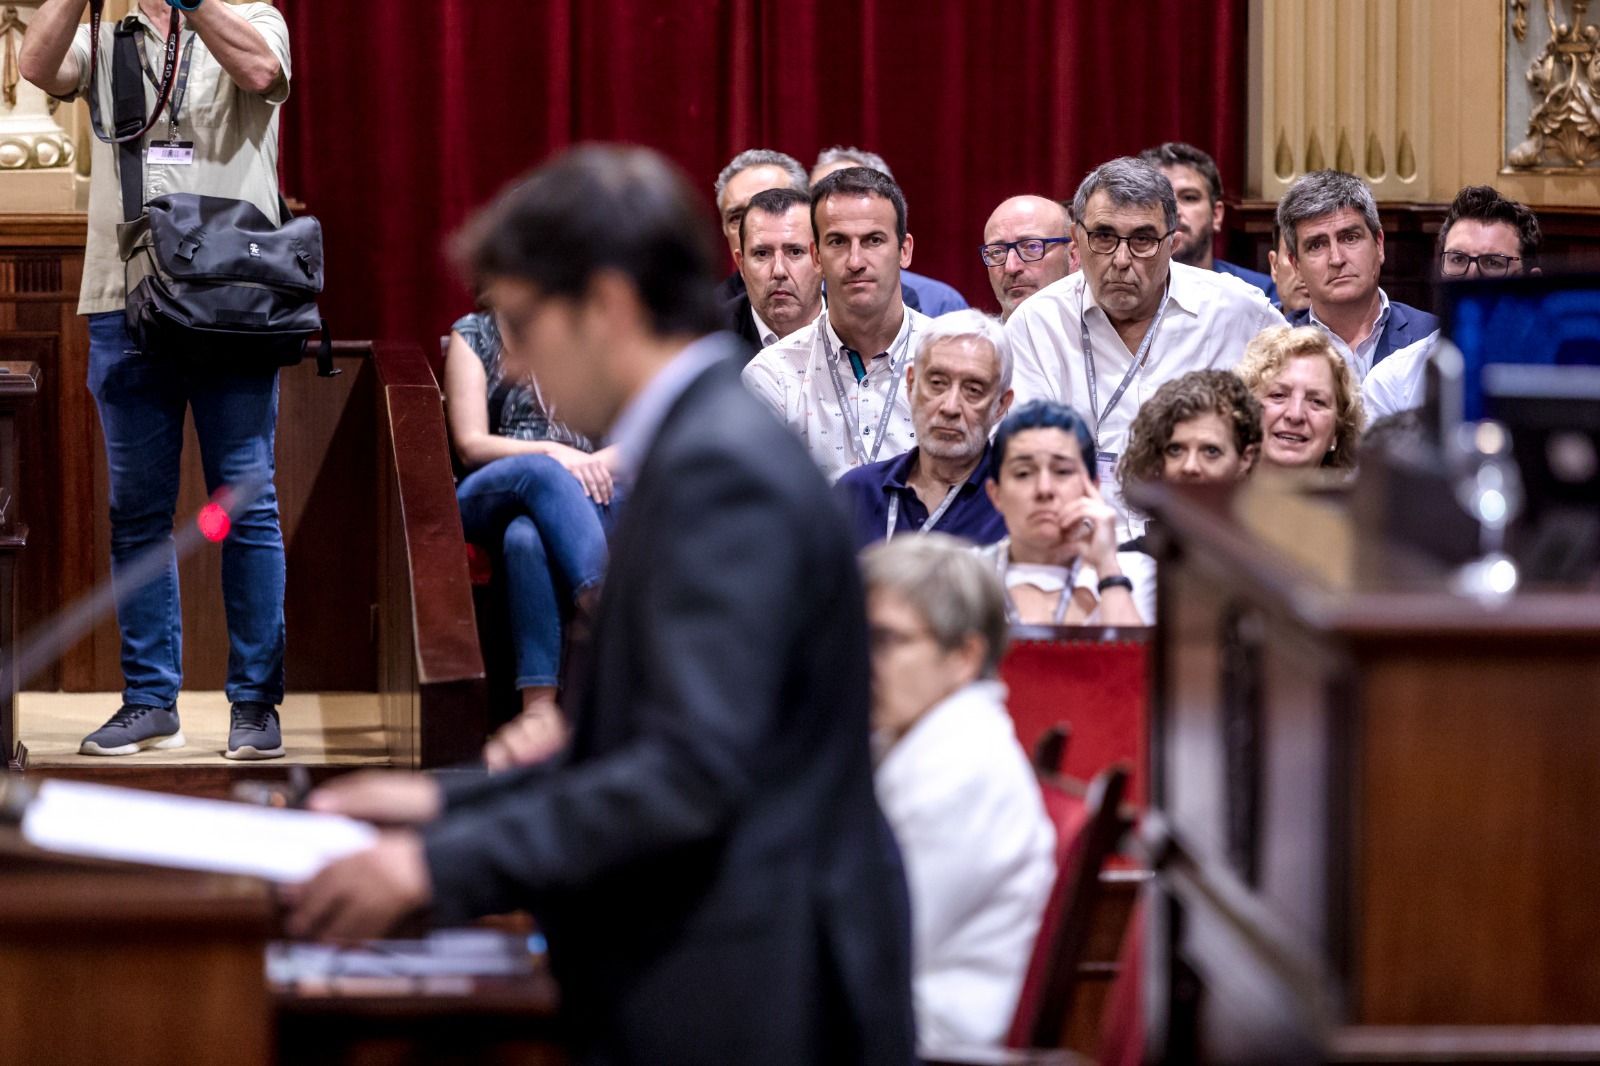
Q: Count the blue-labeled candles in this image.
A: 0